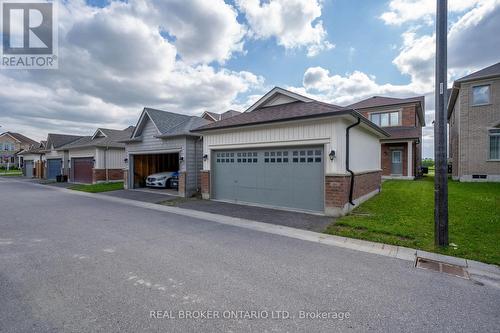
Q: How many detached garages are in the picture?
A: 5